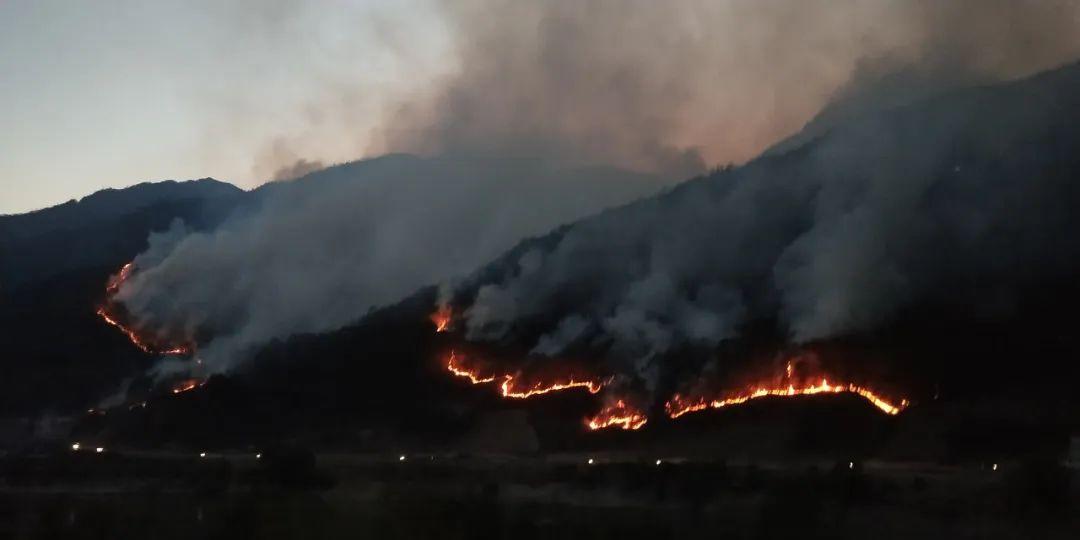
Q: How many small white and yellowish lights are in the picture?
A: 9